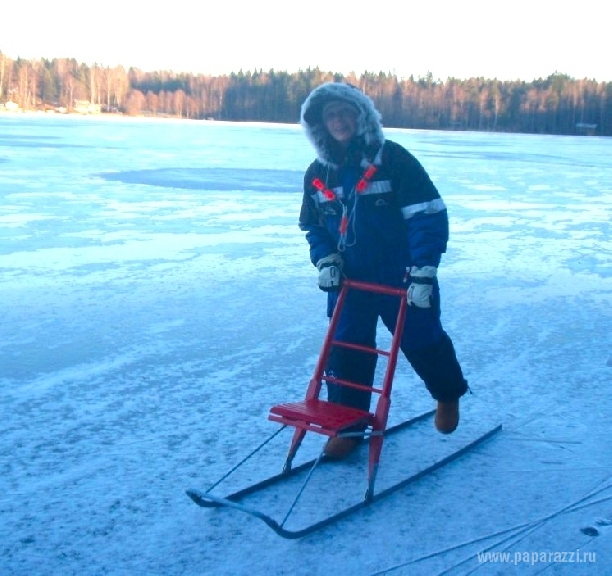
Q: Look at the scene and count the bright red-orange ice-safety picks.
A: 2